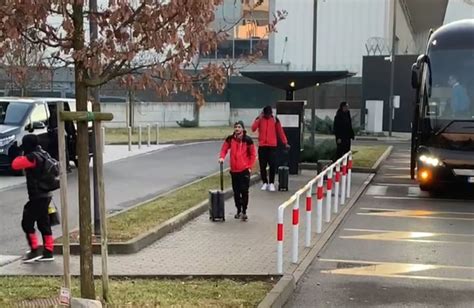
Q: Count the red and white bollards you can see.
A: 8